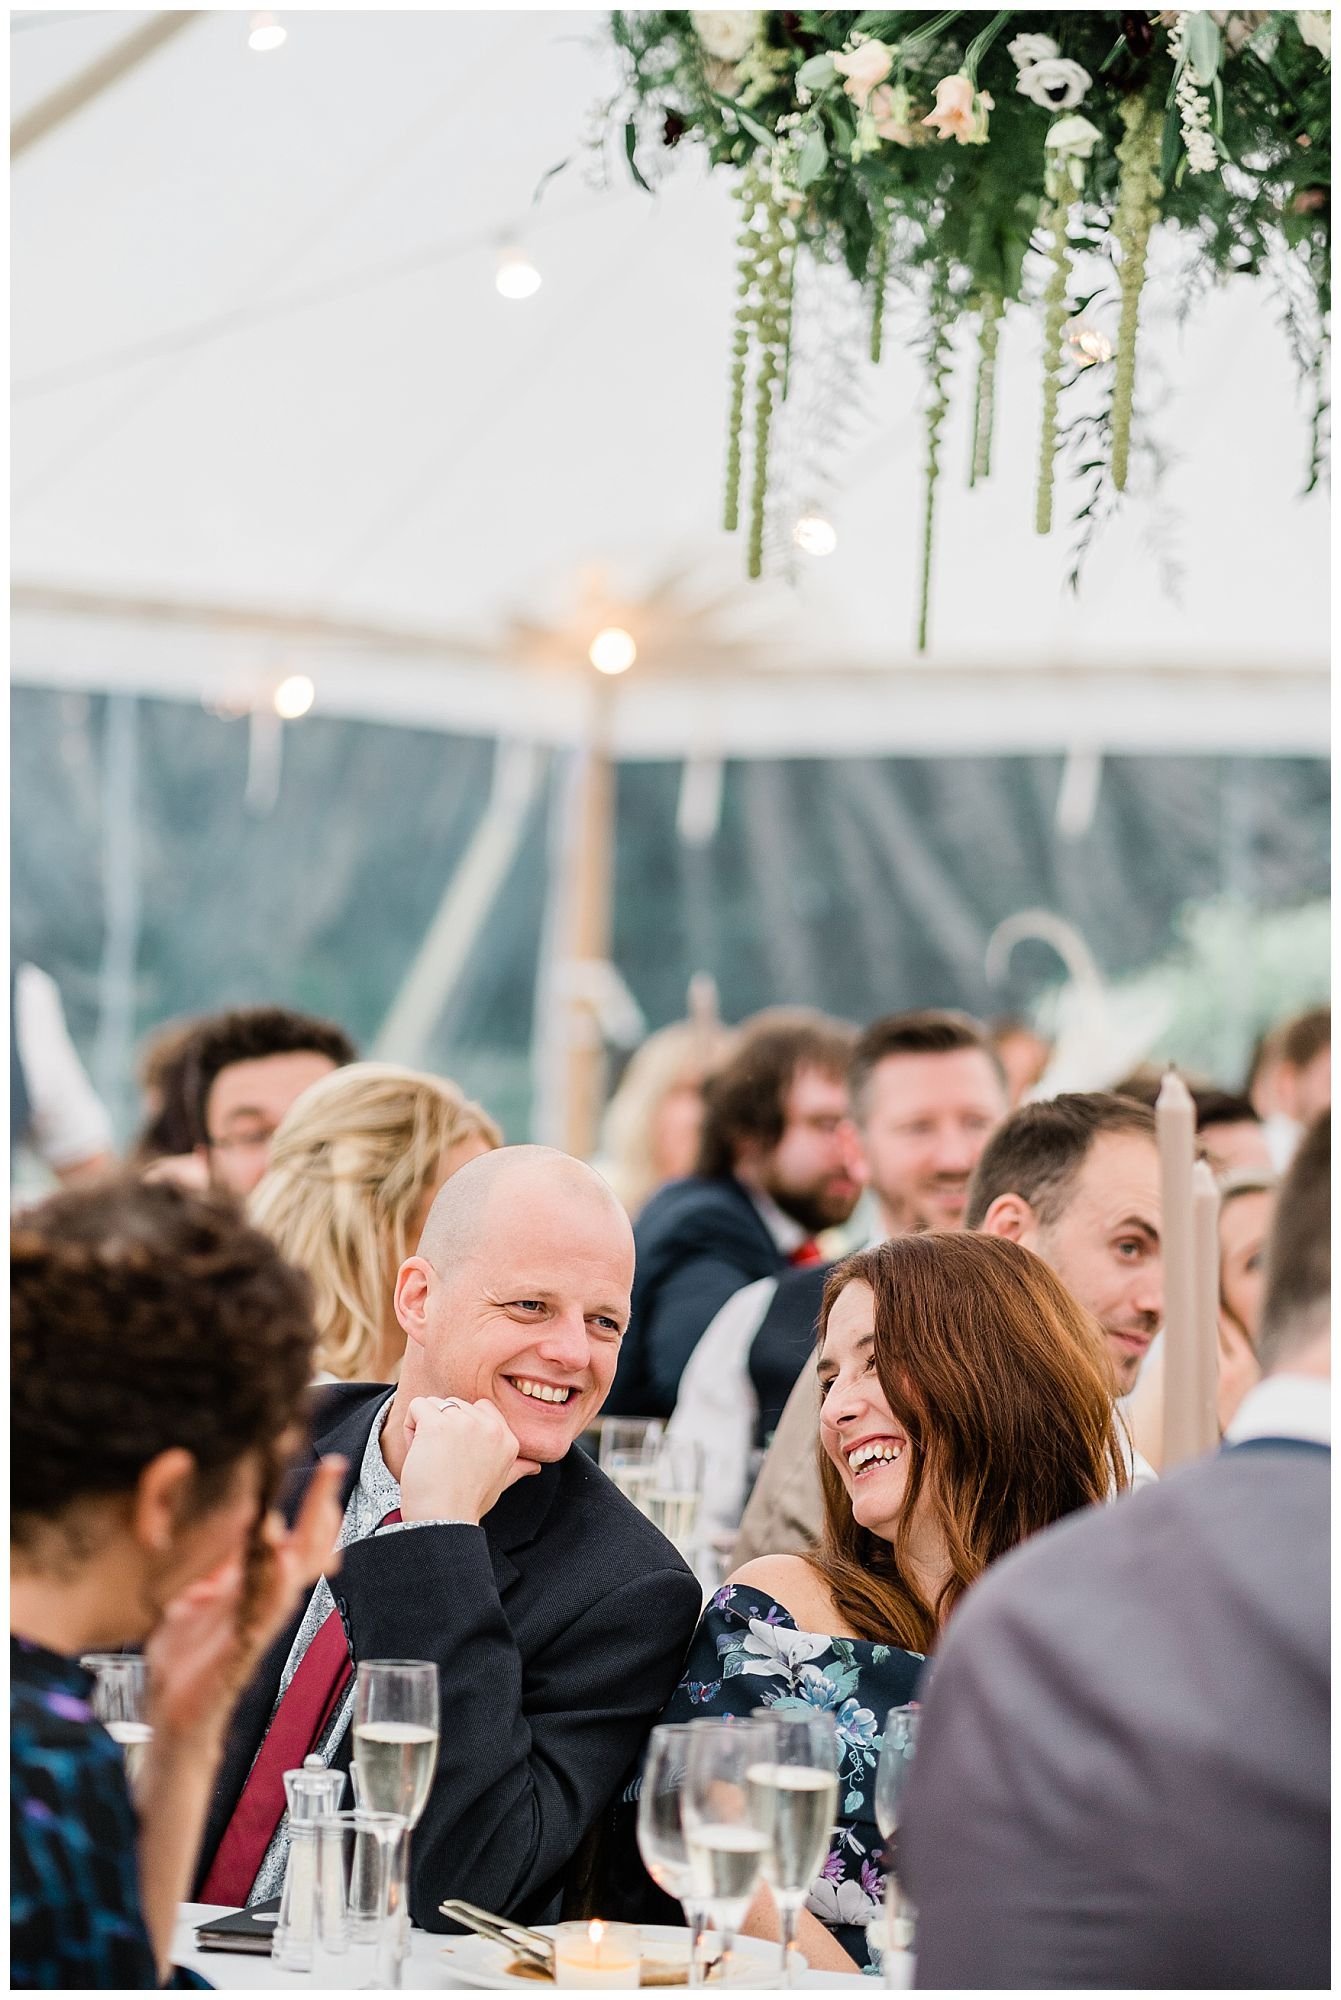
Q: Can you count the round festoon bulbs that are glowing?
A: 6